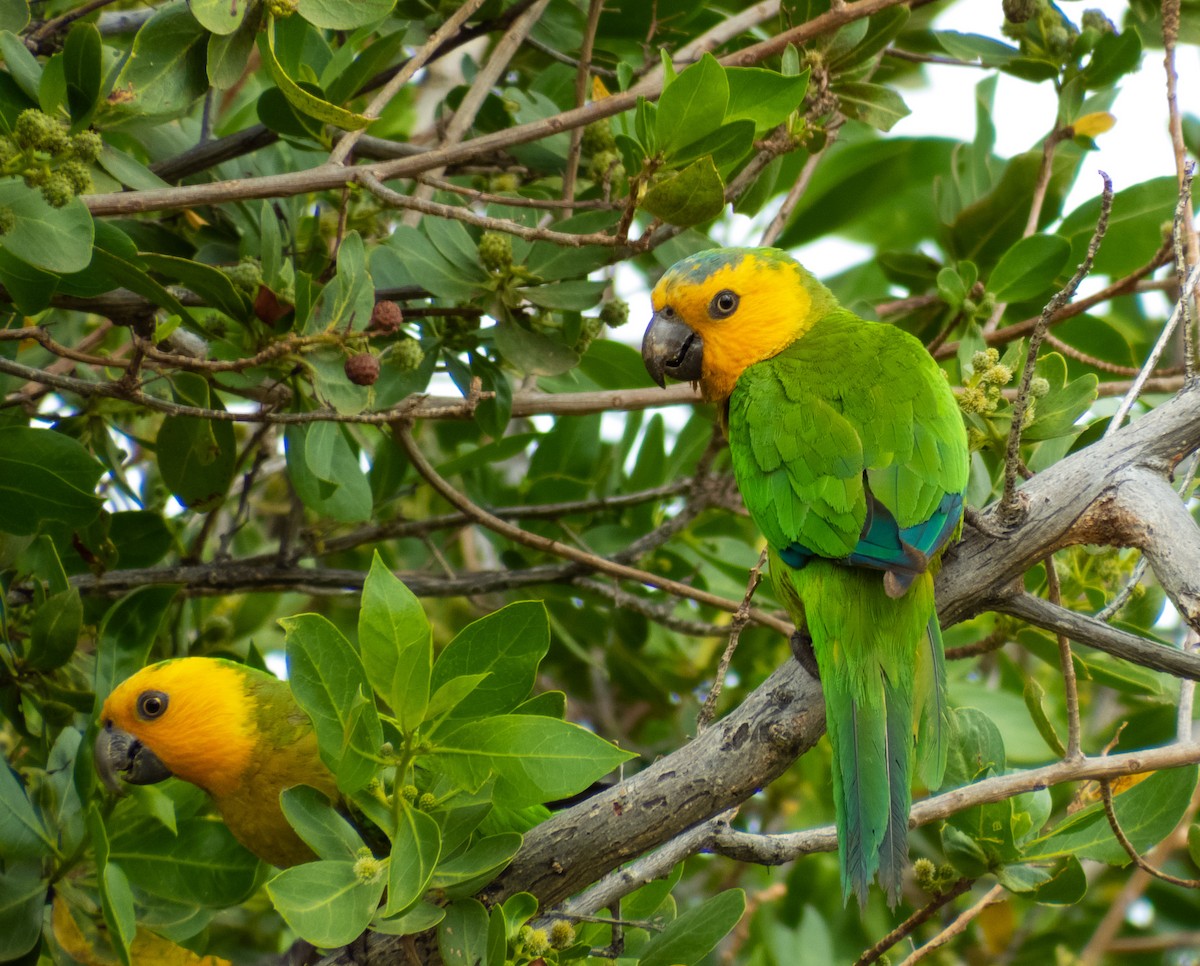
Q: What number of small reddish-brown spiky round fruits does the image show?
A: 2